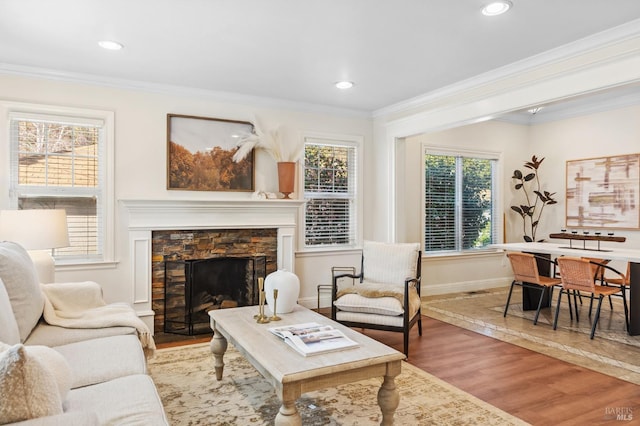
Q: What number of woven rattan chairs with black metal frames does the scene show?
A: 4